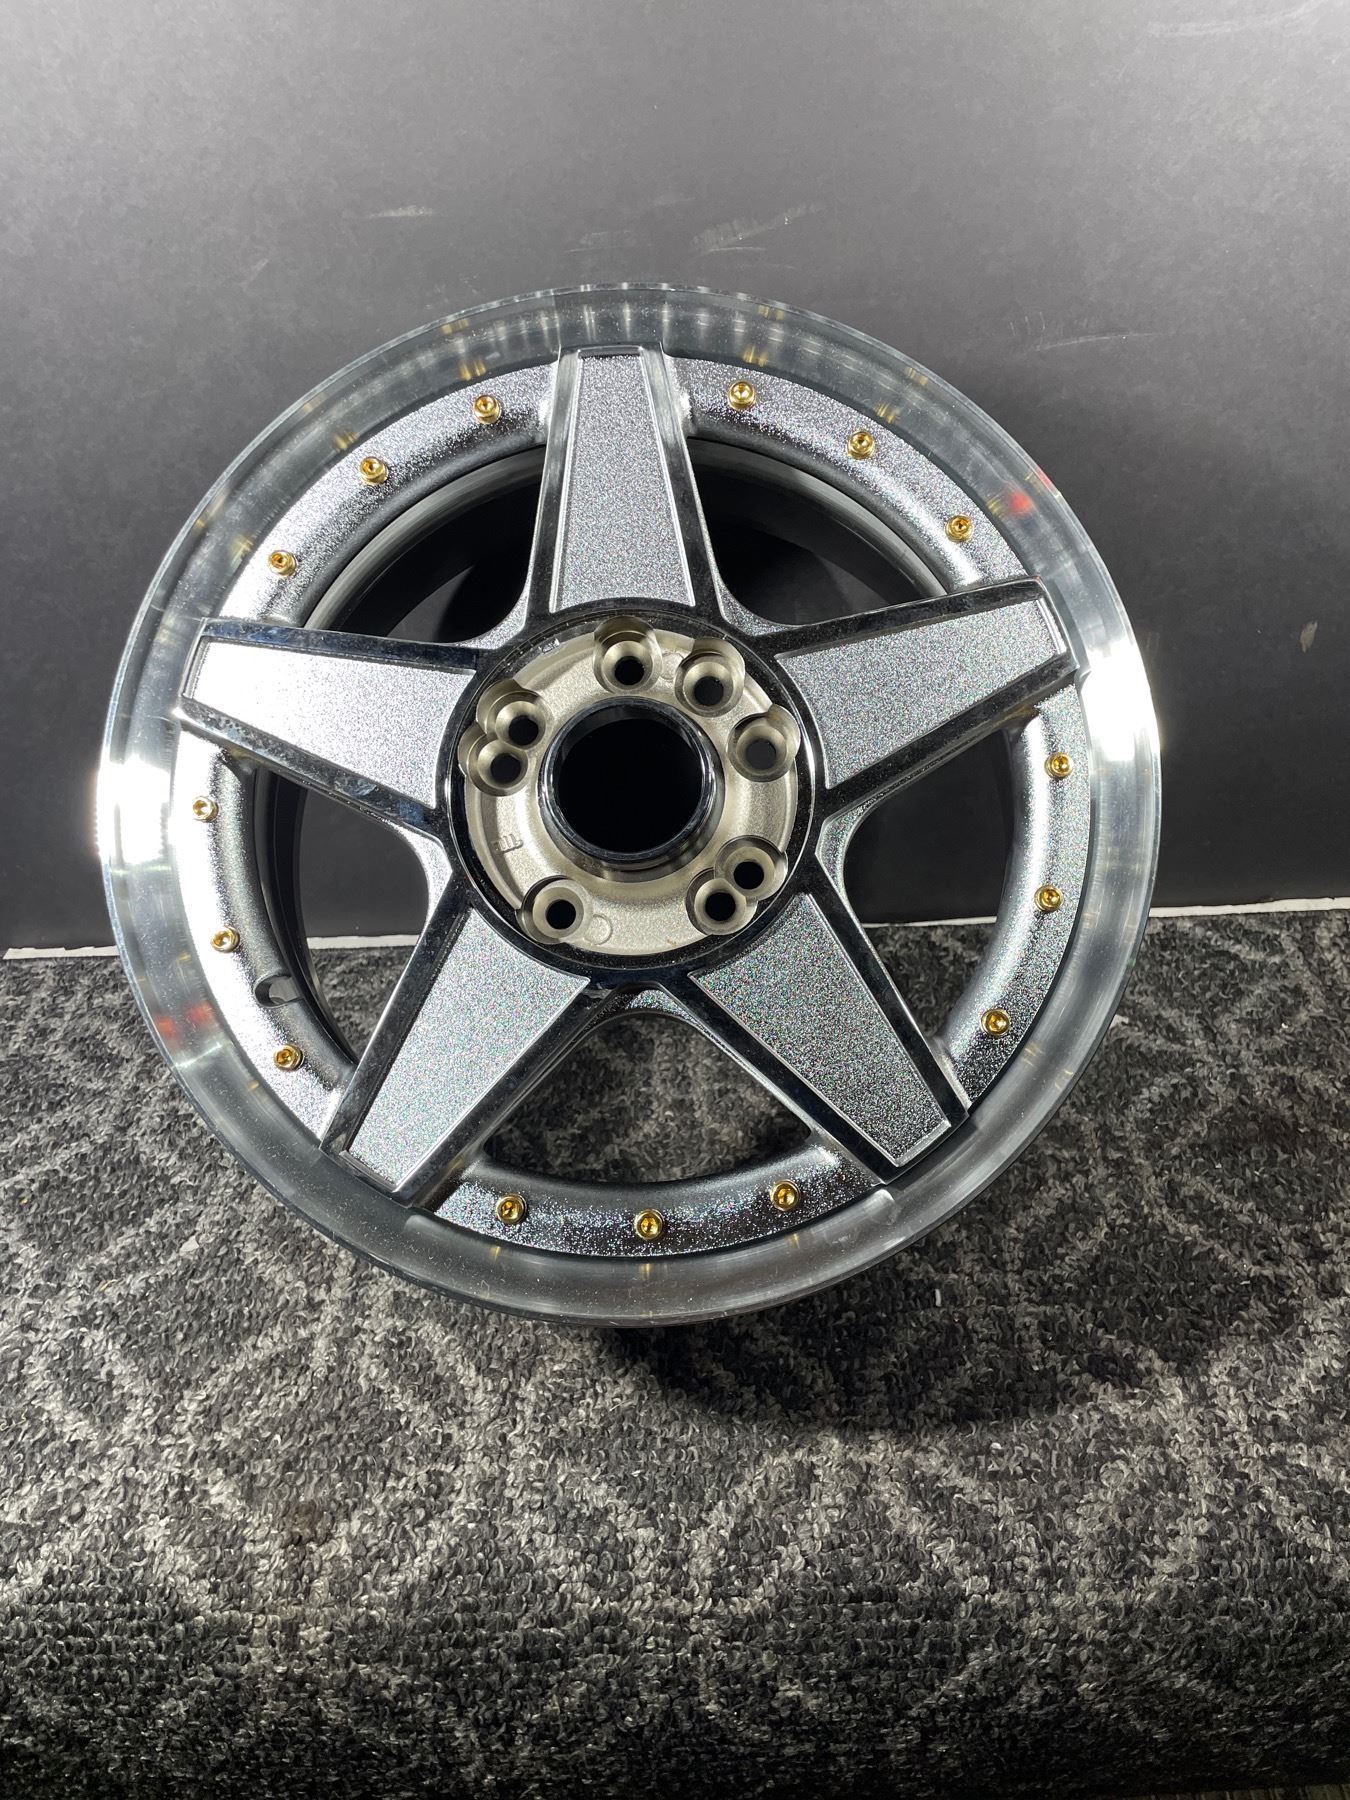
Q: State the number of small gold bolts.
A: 15